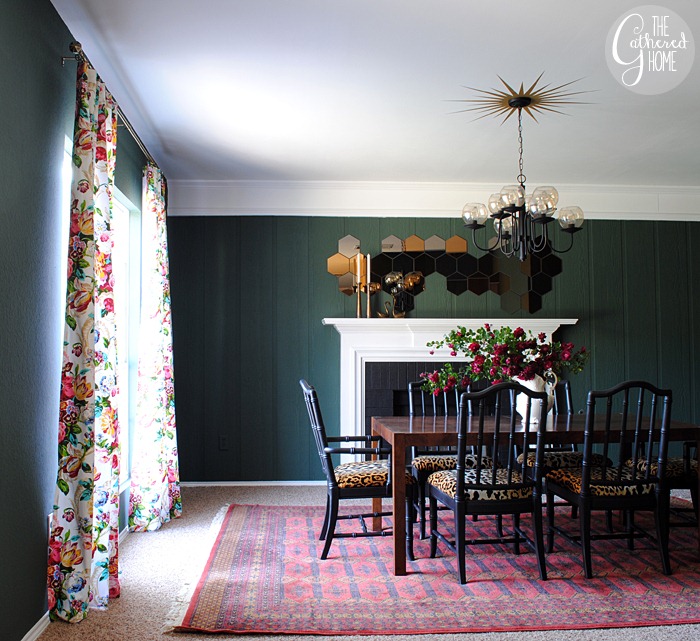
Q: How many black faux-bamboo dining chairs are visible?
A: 6